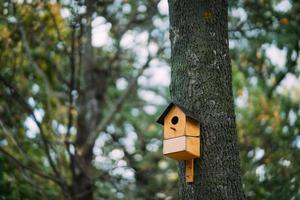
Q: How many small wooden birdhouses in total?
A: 1